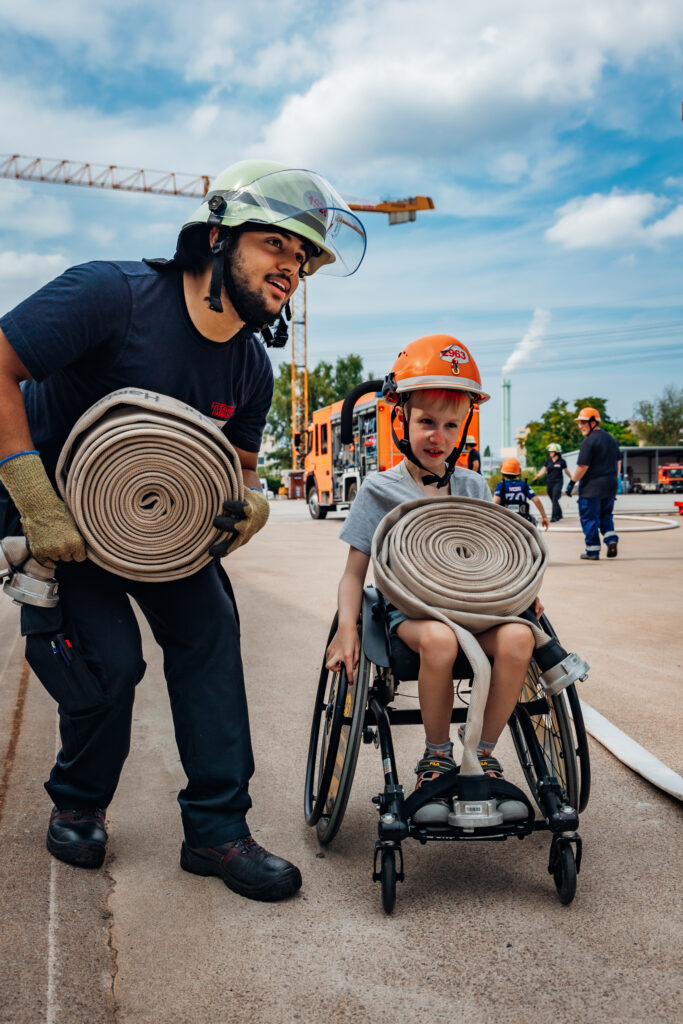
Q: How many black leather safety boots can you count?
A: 2